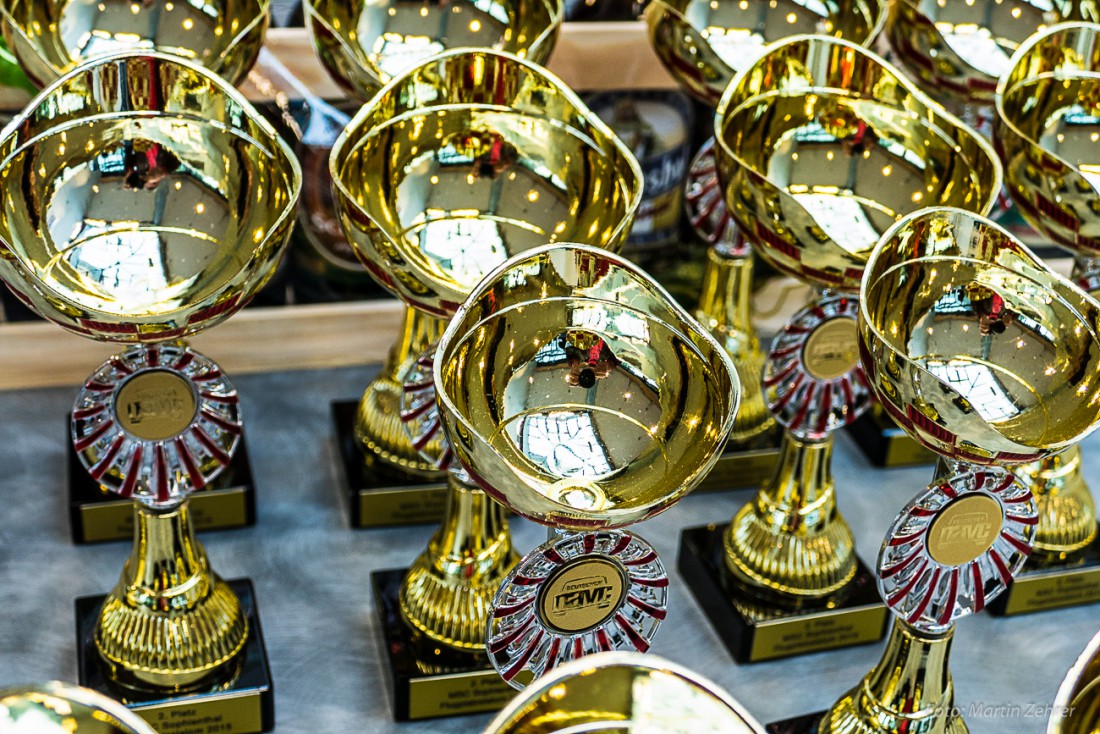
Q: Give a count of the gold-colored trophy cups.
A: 13